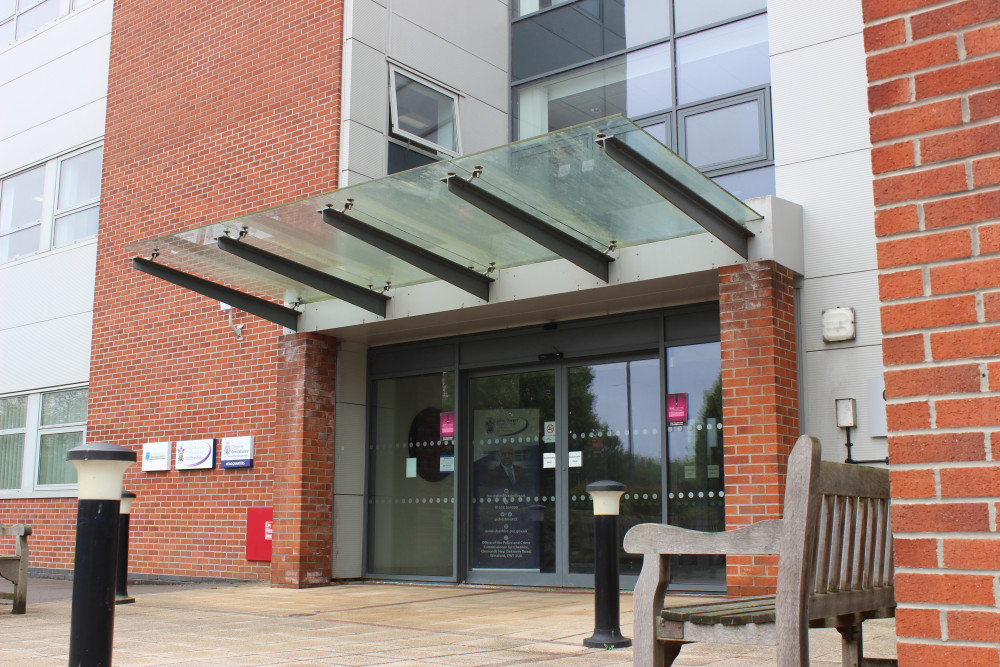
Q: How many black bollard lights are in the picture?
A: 3